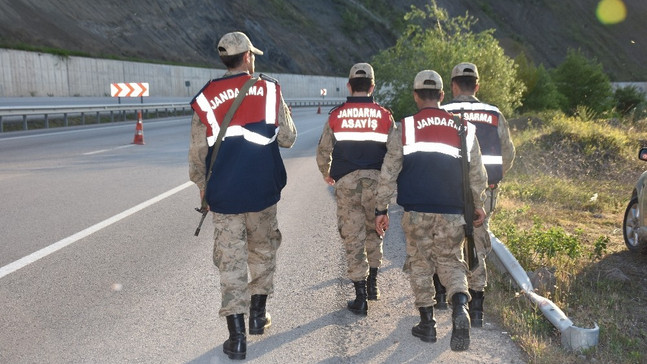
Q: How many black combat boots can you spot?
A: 8